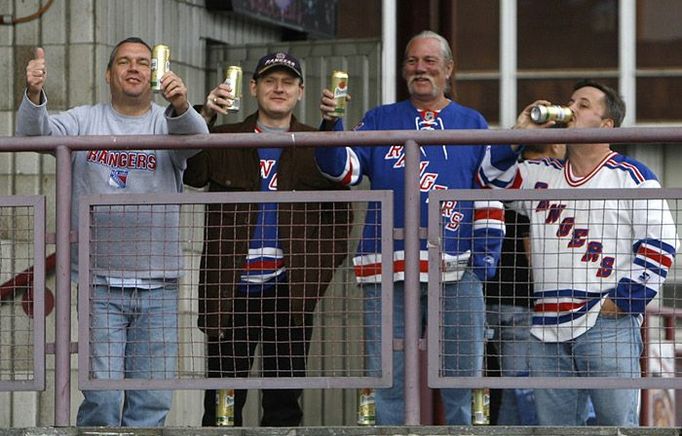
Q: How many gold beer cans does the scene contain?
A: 7